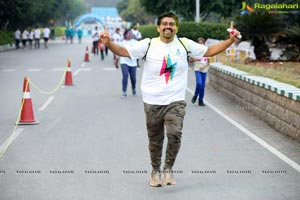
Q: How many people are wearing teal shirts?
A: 3